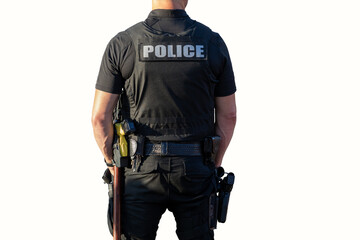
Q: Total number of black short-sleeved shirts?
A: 1